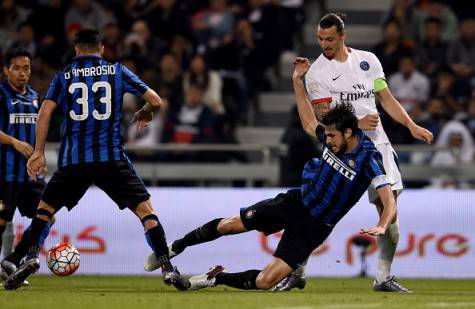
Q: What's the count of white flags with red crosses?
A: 0